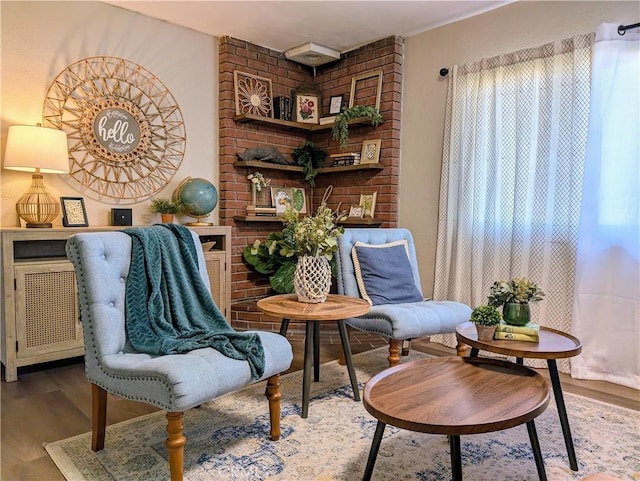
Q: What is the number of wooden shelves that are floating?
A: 3